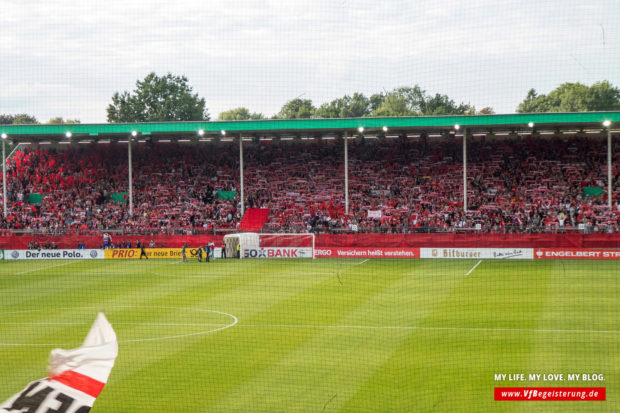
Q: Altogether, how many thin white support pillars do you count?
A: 6